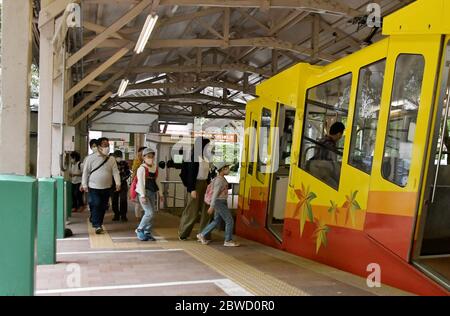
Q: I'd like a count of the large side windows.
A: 3